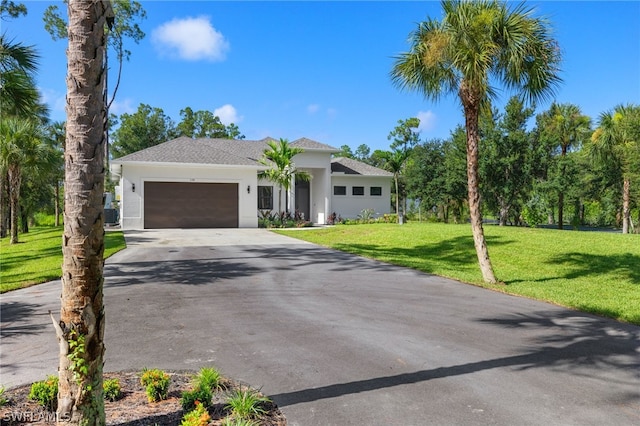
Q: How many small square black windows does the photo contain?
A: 3